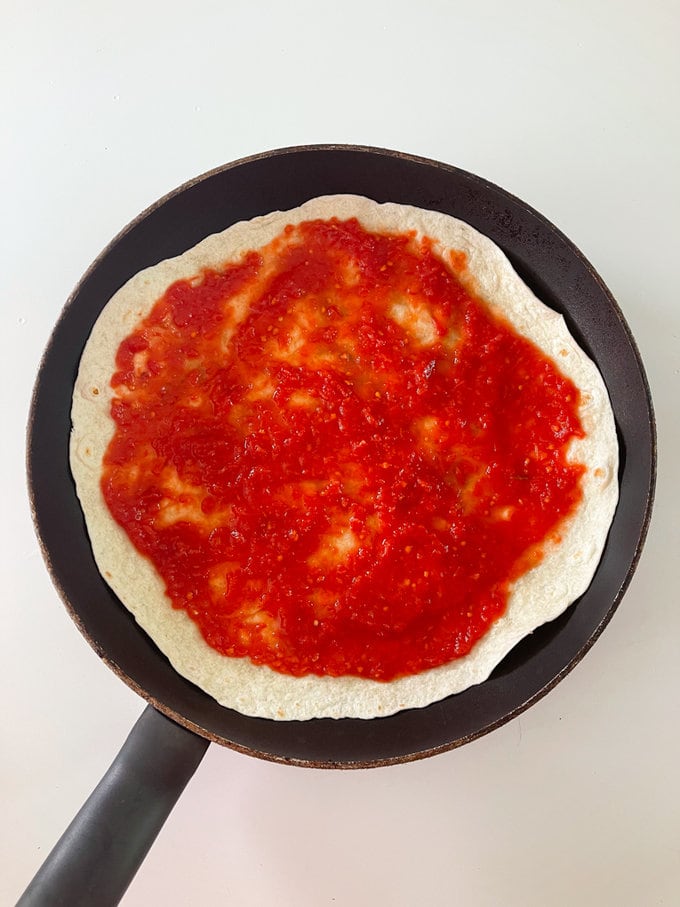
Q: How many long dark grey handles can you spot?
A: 1